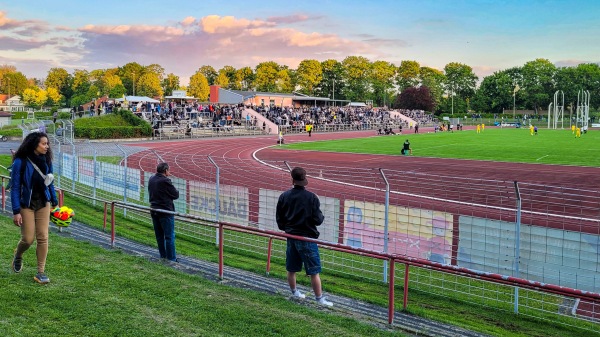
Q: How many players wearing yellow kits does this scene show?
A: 5